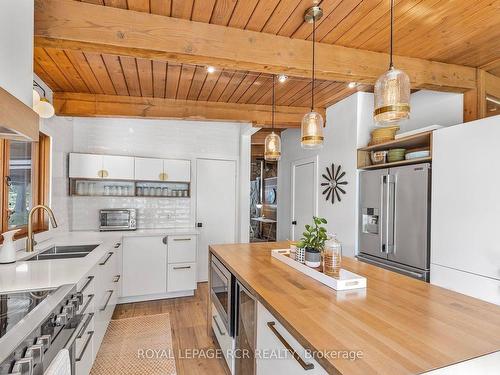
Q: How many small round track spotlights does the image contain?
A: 3